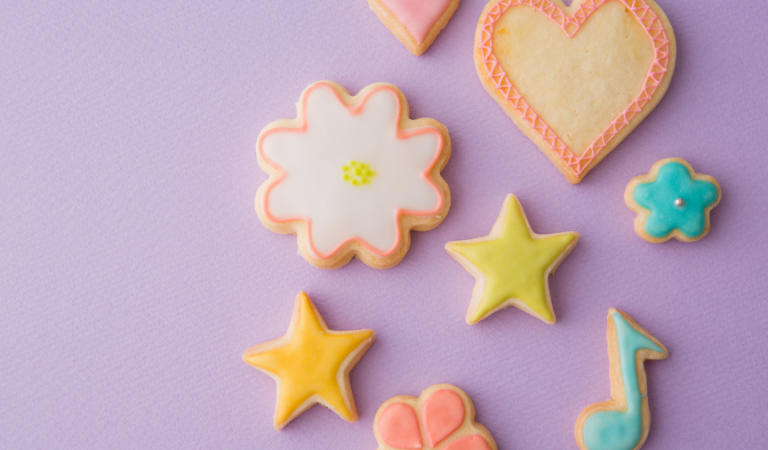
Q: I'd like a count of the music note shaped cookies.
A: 1